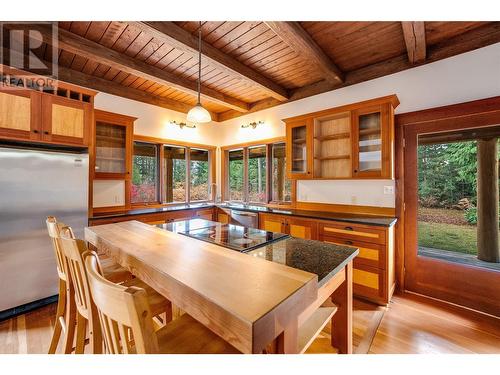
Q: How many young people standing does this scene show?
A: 0